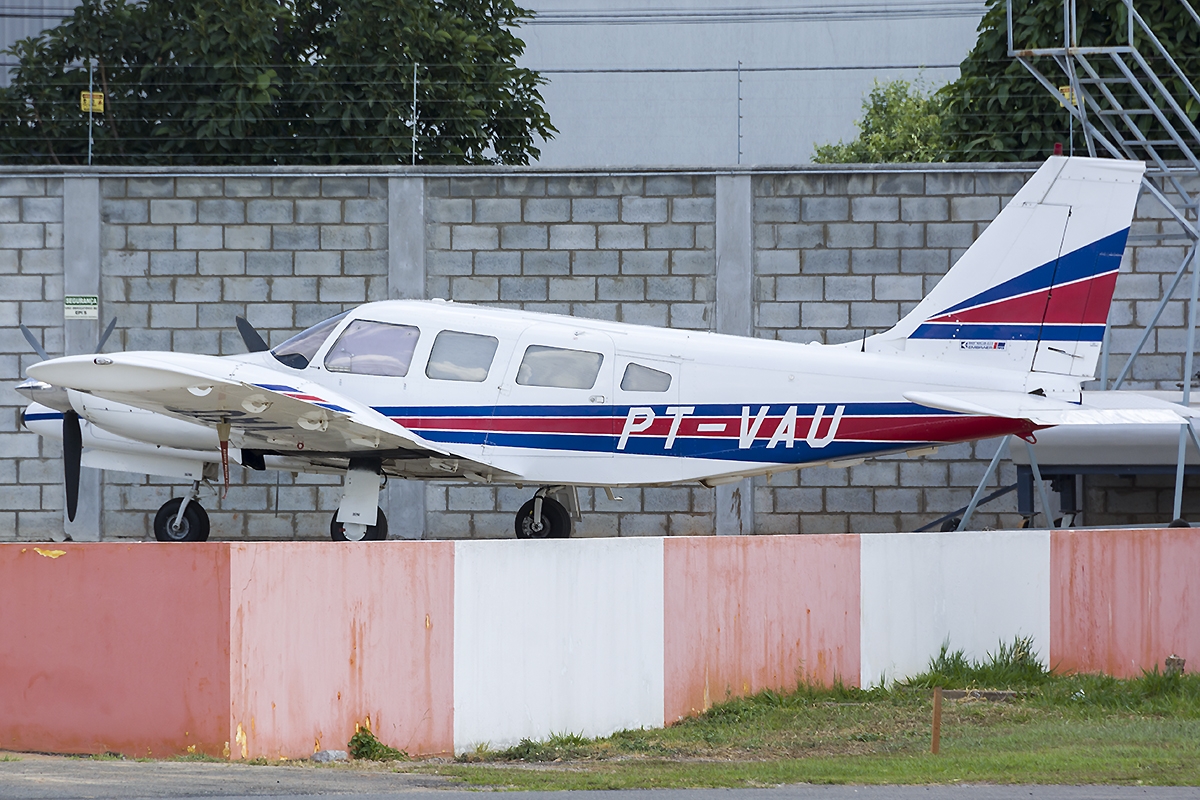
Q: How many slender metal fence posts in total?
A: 4